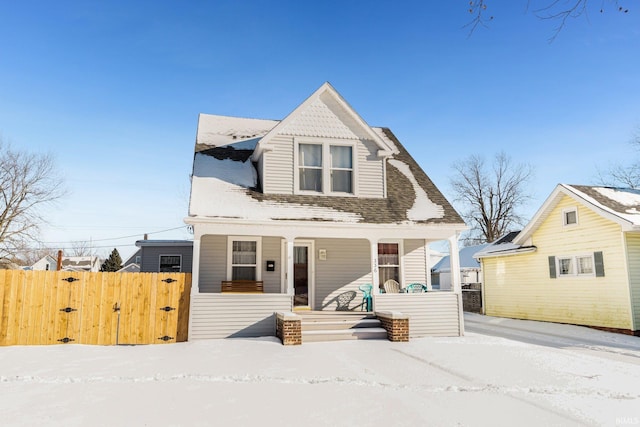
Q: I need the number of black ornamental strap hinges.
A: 6